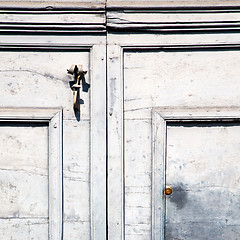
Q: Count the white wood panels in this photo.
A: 2